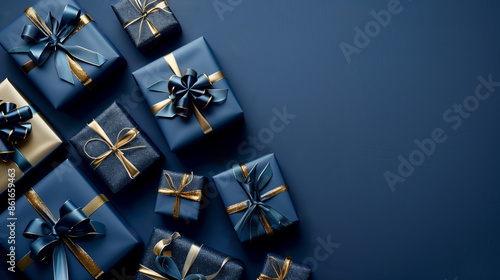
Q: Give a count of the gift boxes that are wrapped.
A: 10